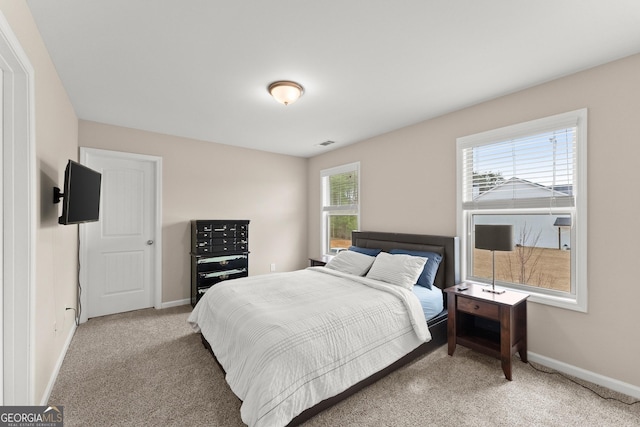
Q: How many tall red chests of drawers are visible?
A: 0